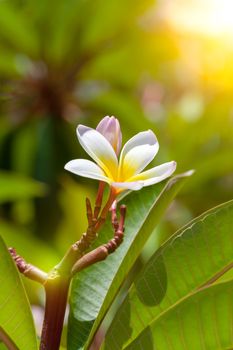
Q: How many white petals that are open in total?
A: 5